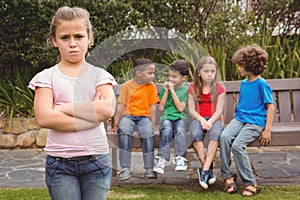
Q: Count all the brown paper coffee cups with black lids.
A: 0